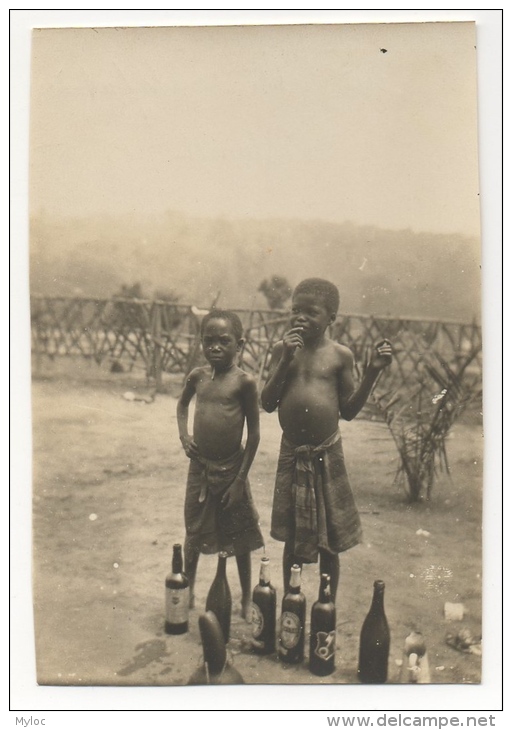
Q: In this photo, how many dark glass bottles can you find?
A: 6